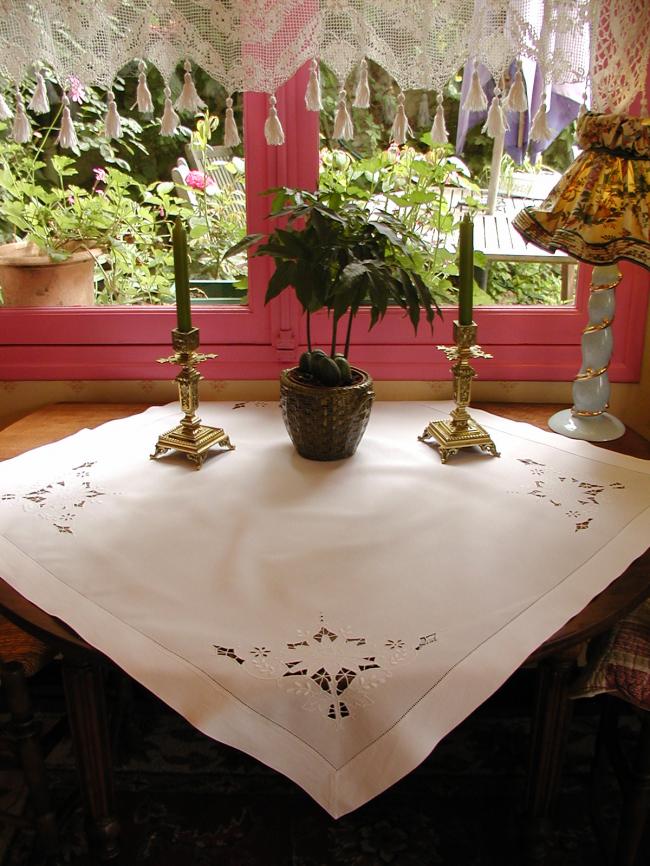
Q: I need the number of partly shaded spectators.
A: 0